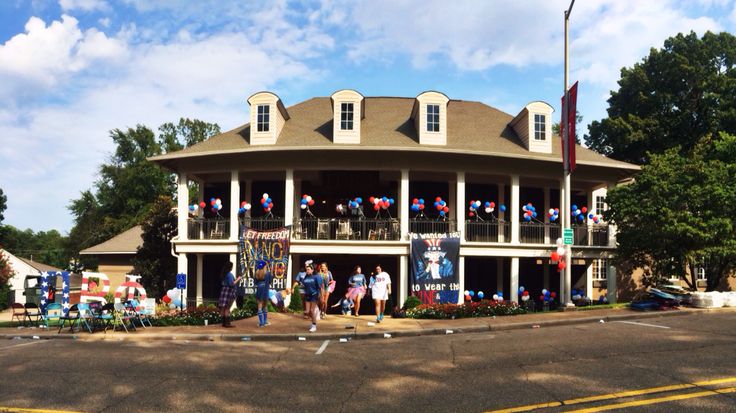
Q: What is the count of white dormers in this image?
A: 4